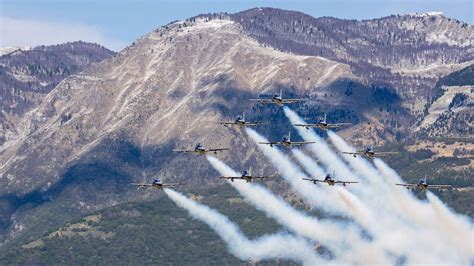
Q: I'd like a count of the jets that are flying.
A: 10